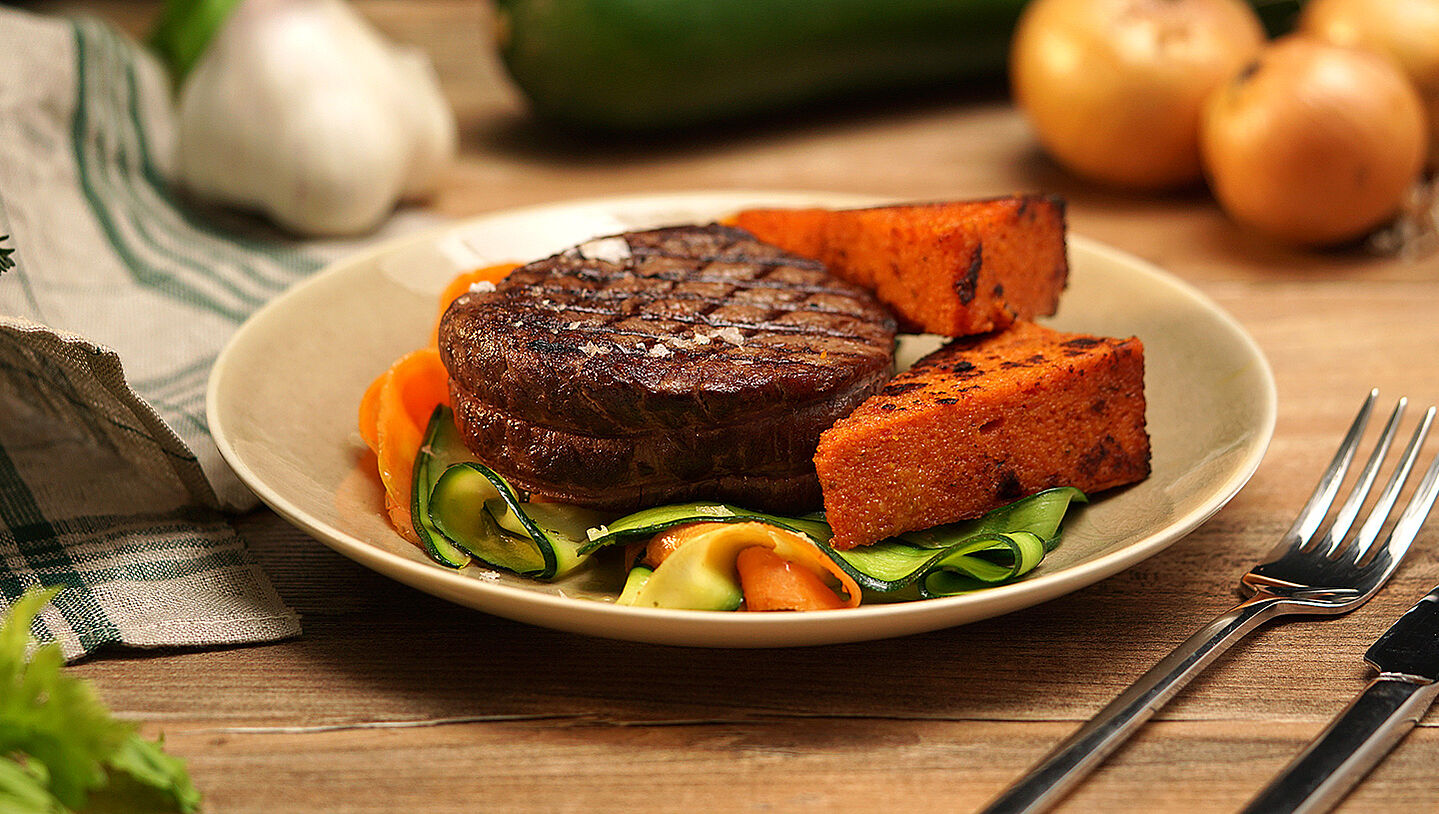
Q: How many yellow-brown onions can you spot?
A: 3